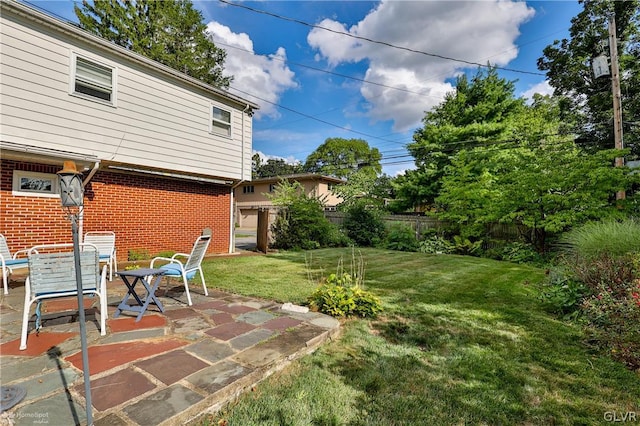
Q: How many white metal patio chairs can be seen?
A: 4